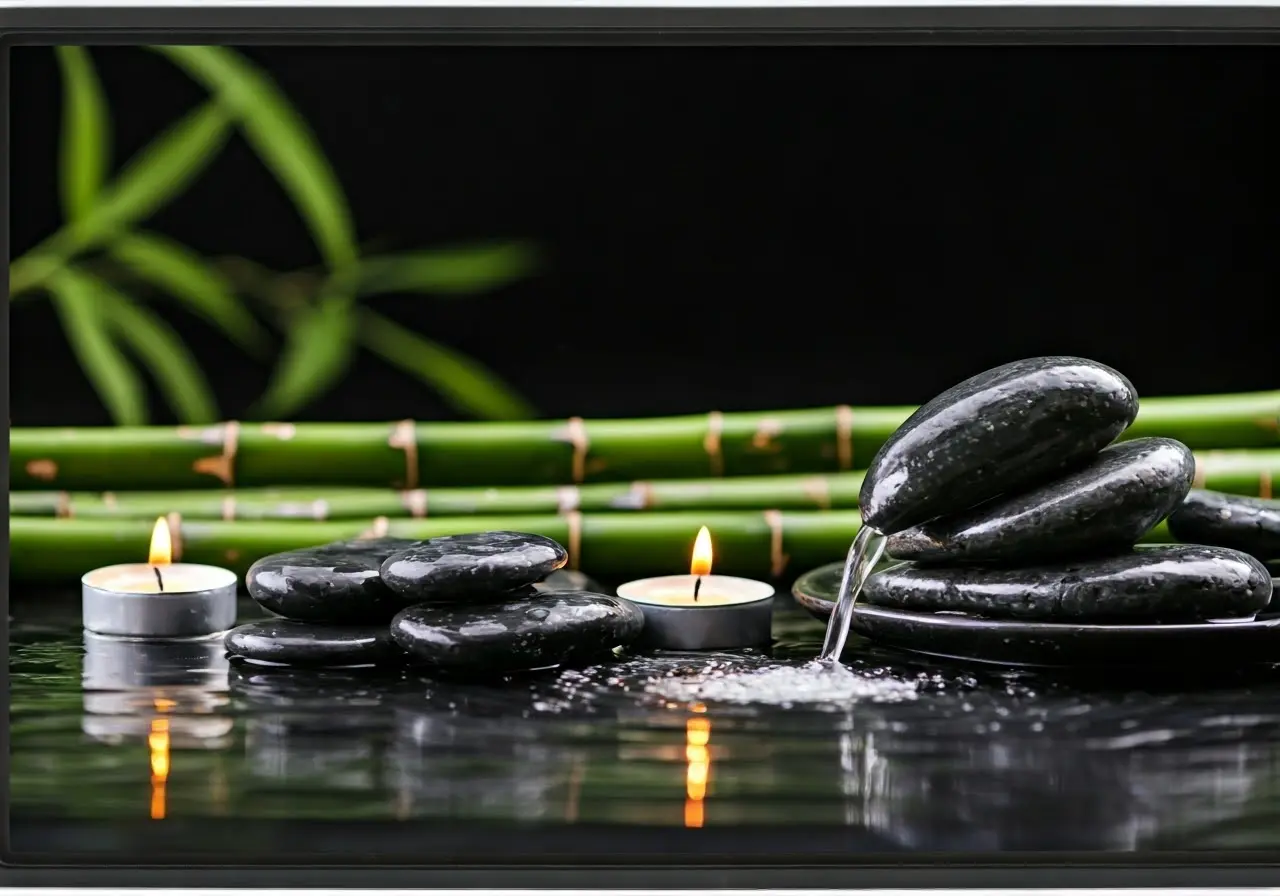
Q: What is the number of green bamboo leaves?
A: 9